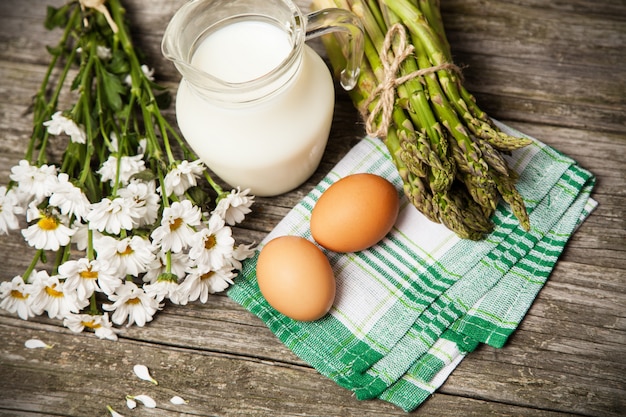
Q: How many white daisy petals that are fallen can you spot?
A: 6